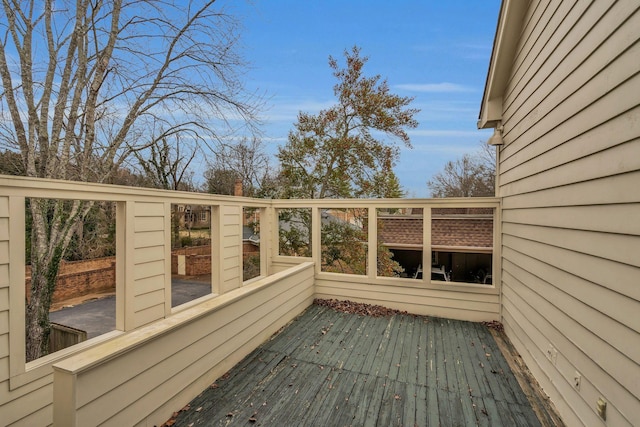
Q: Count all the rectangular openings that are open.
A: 7